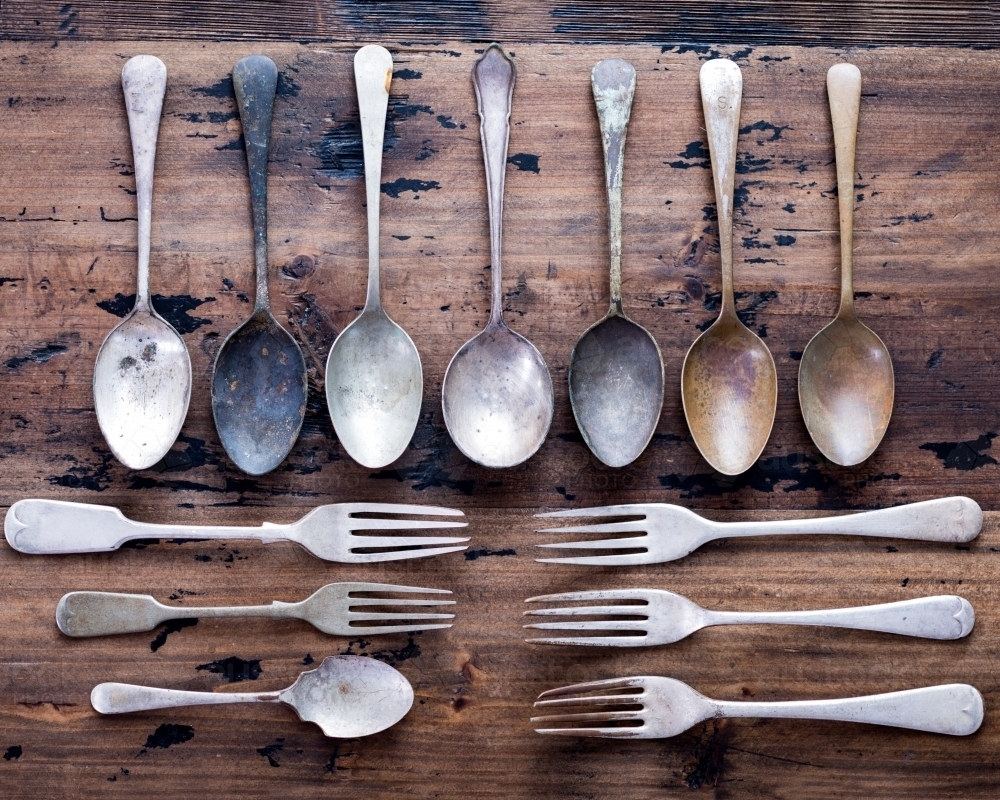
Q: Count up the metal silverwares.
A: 13